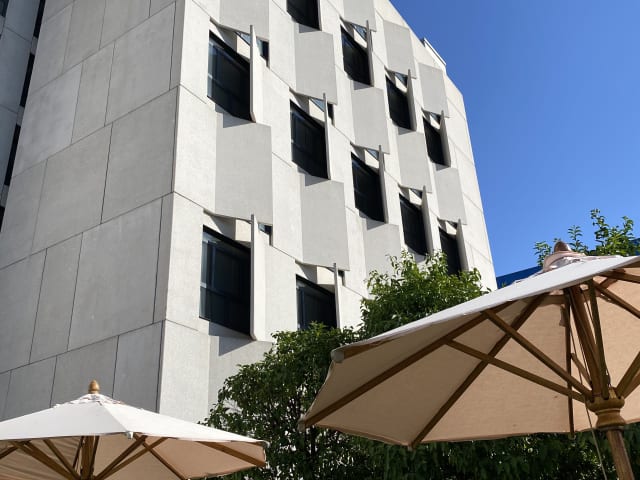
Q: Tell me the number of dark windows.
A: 11